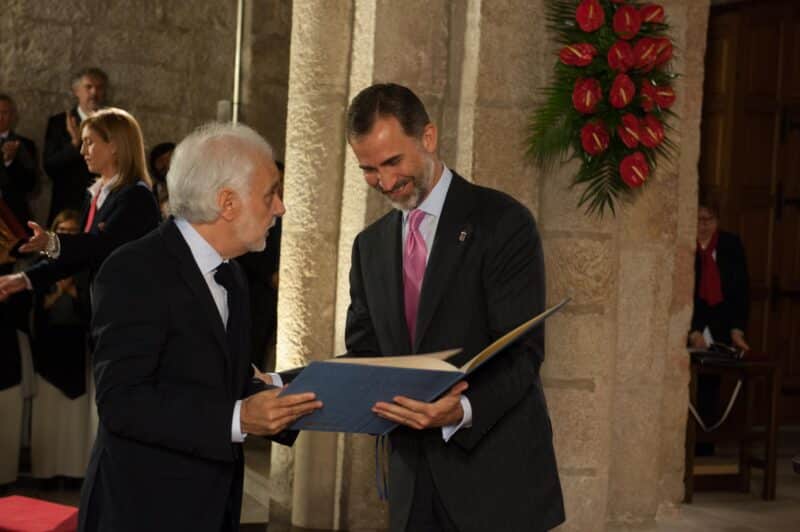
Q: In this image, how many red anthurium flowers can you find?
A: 15